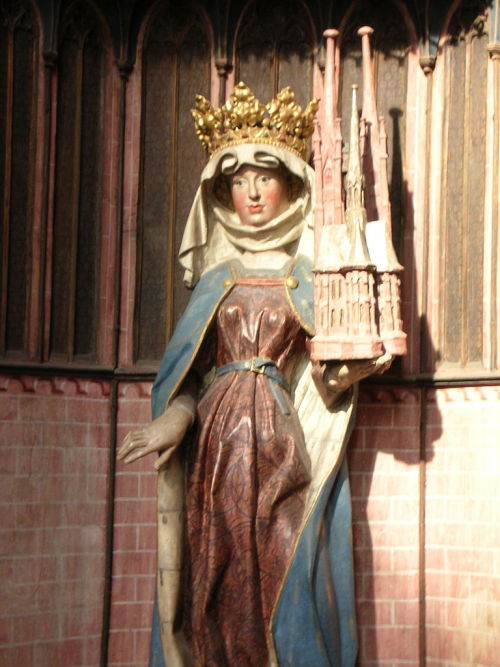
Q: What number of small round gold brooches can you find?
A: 2